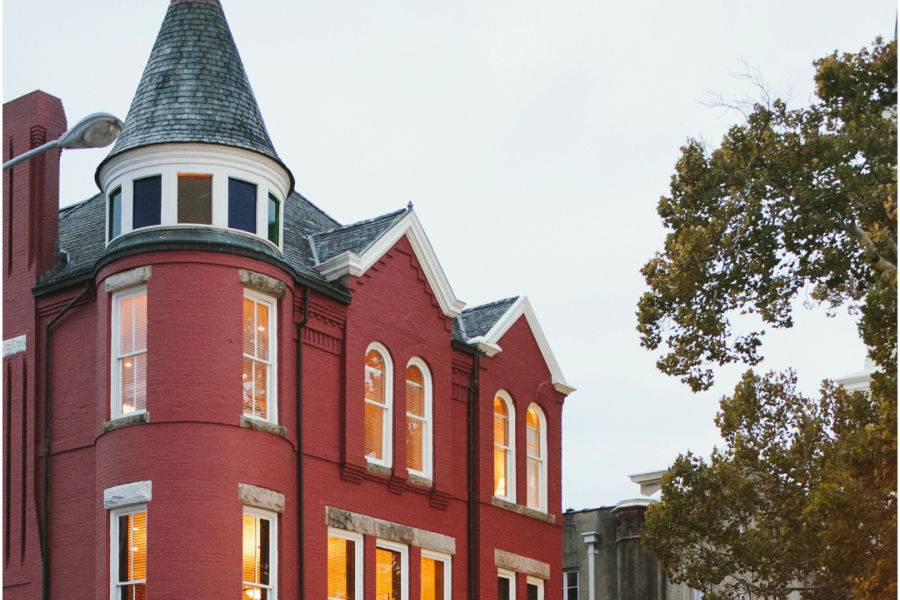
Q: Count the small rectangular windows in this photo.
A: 5